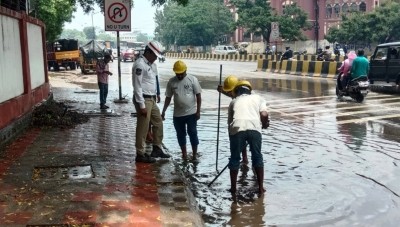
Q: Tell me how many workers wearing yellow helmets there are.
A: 3